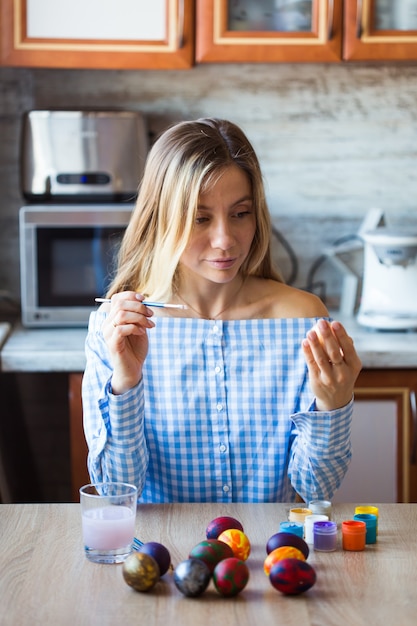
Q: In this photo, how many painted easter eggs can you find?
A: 10